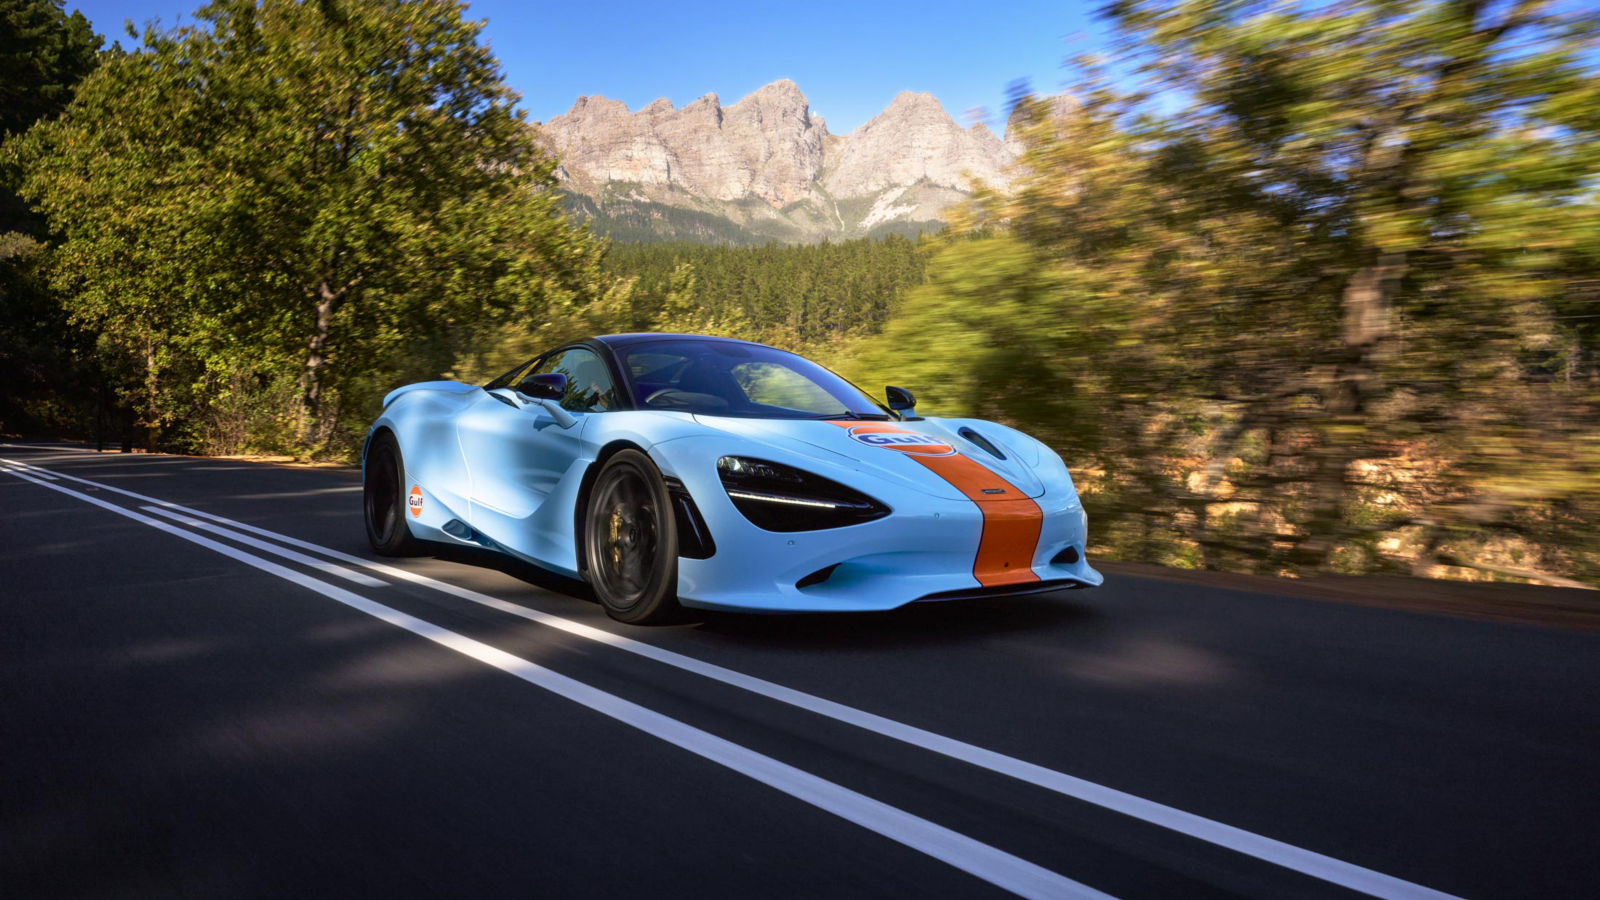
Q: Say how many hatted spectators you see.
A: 0